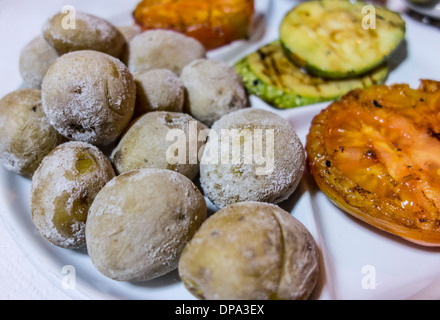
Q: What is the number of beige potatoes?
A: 13